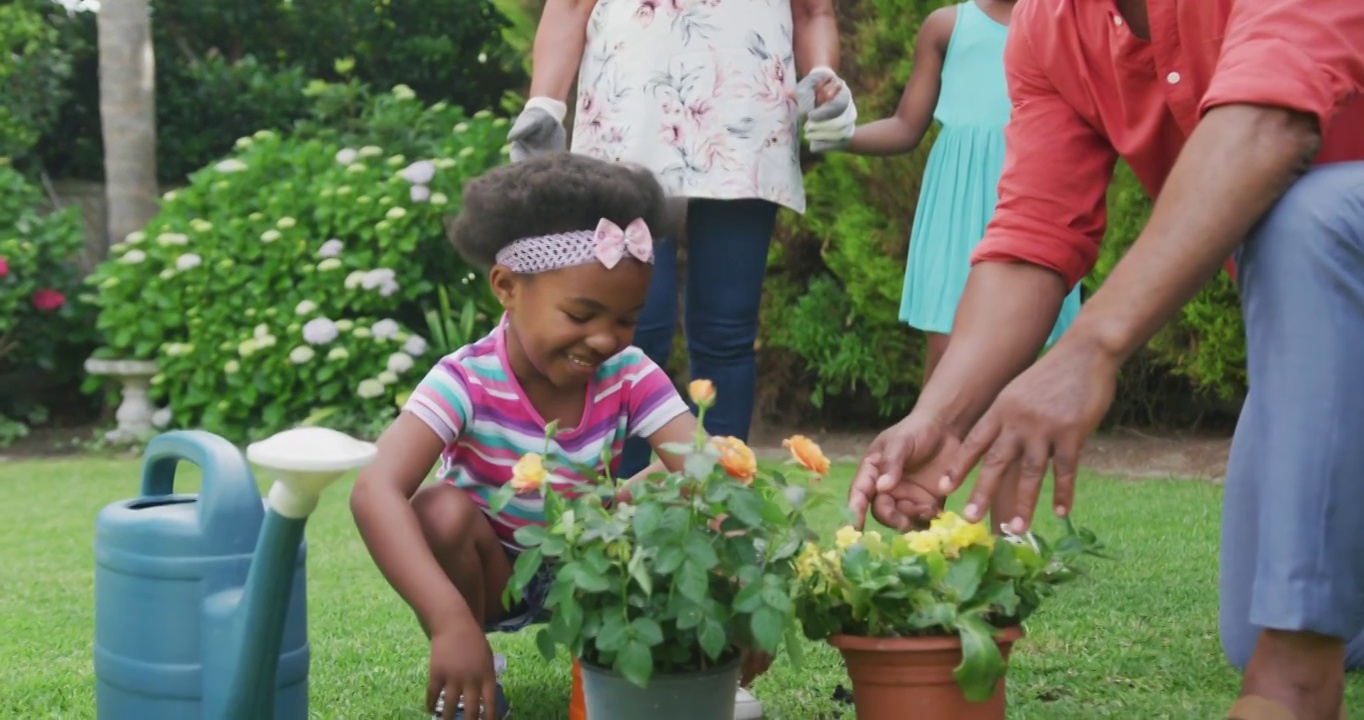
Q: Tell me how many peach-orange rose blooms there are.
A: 4